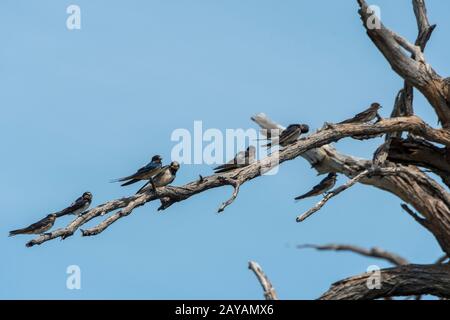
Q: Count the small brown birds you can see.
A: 8